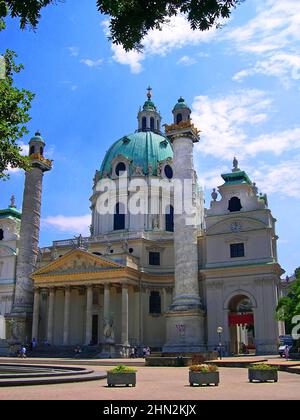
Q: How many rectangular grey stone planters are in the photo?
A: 3